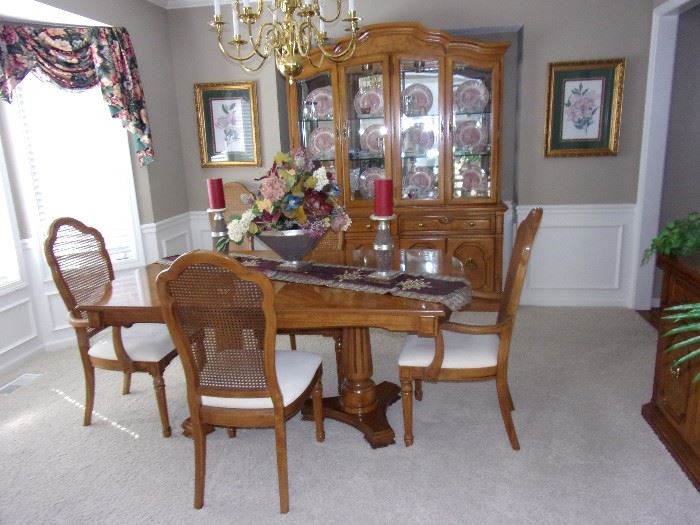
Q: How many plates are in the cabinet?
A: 11